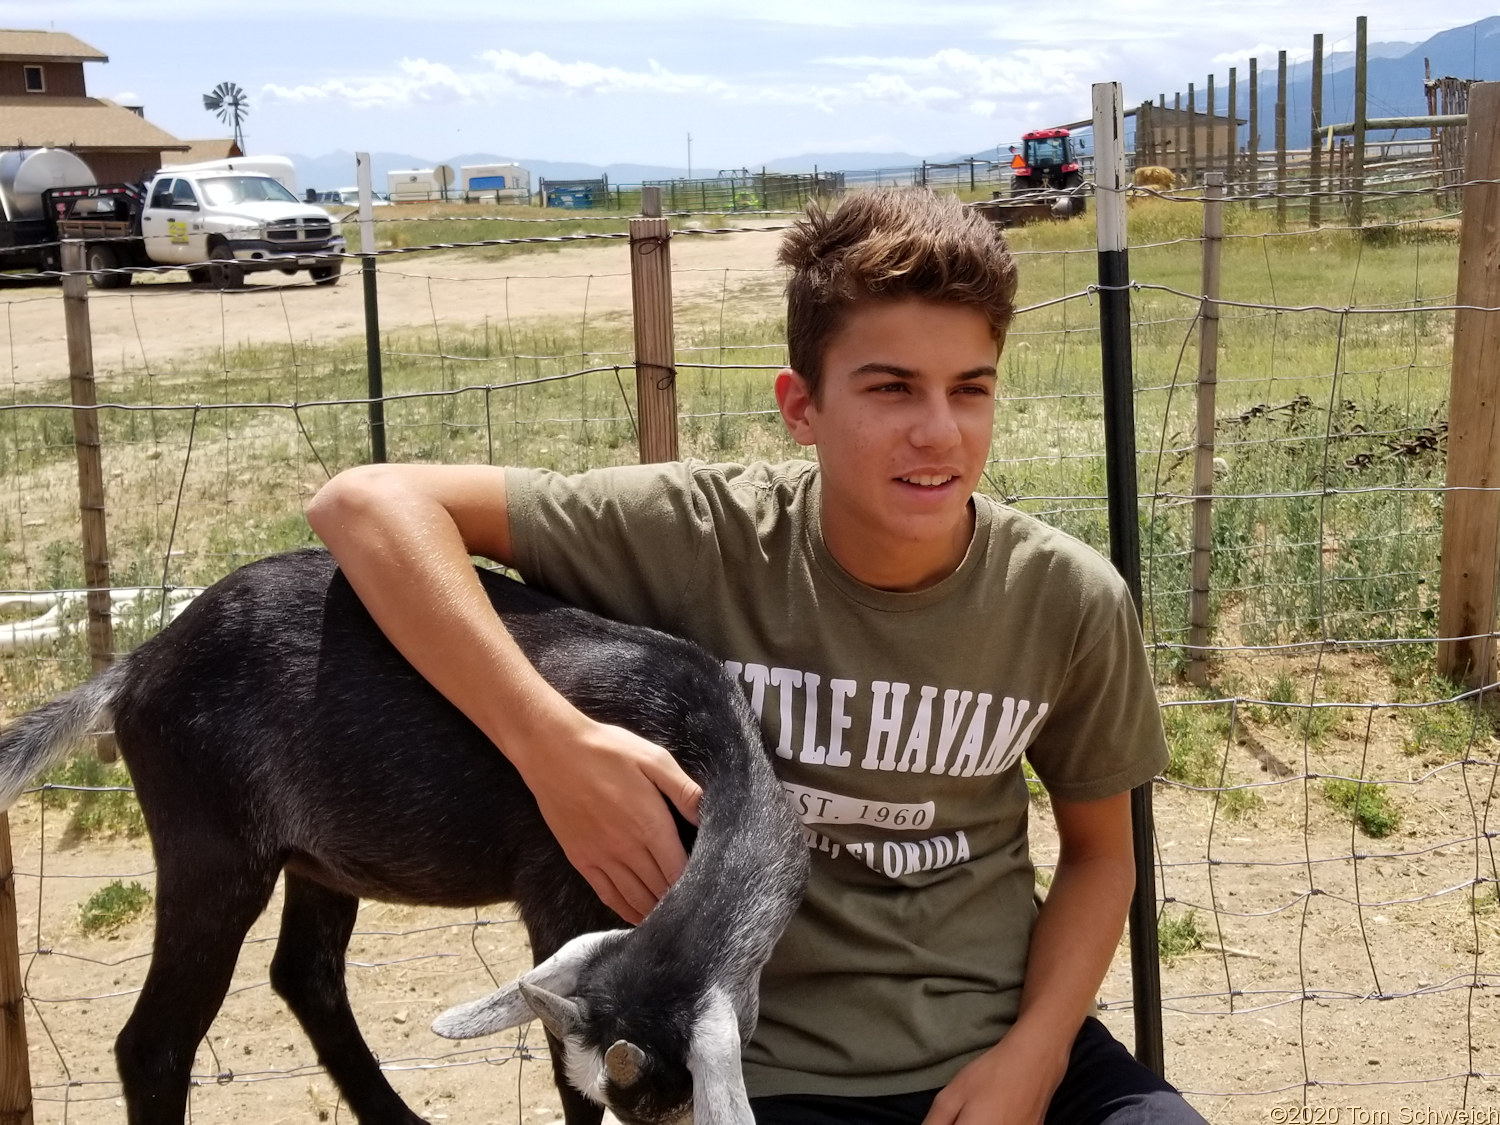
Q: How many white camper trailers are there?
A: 2